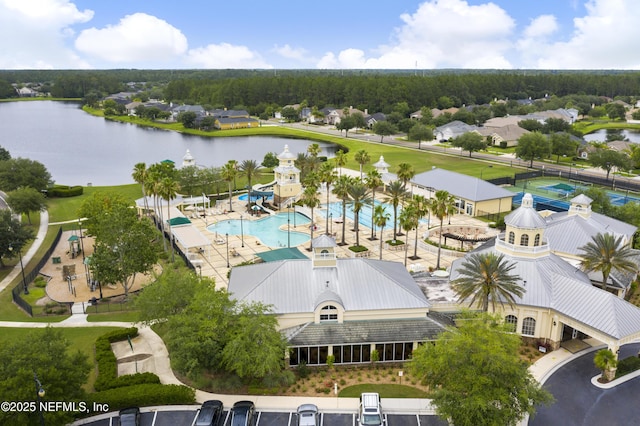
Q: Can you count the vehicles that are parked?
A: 5